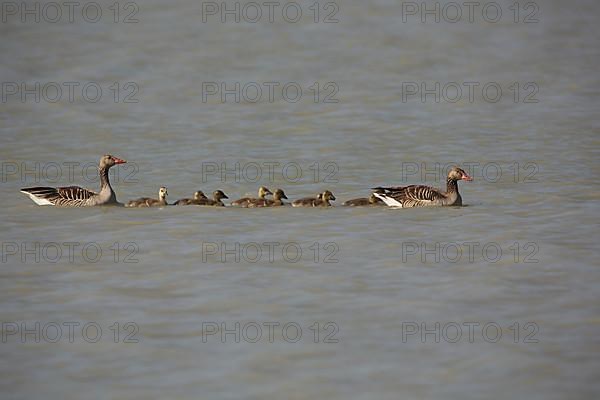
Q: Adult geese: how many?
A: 2